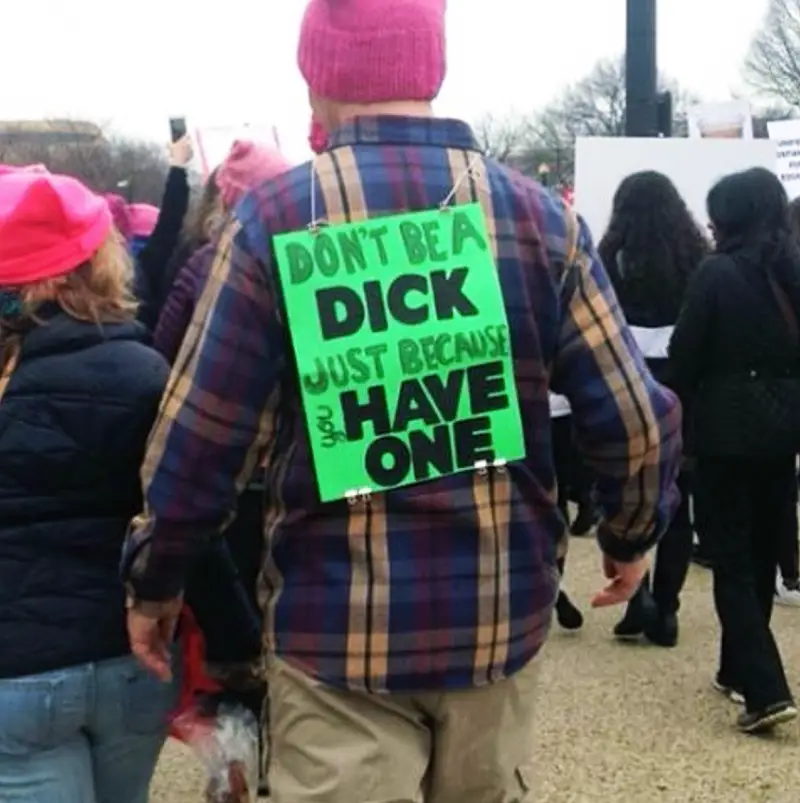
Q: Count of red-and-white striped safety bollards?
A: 0